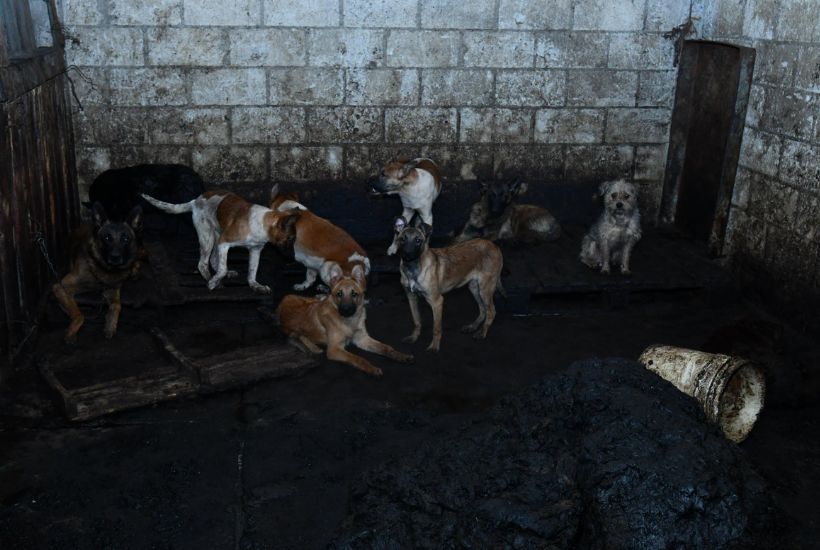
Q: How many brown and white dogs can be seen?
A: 3